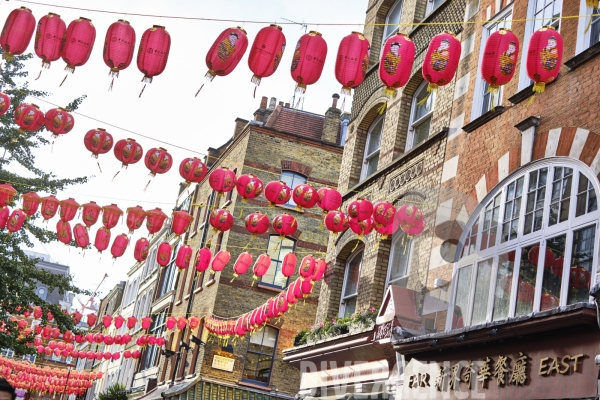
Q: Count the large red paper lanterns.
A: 13